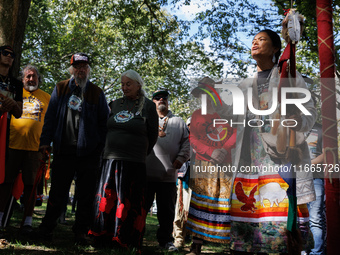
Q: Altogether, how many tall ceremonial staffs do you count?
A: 2